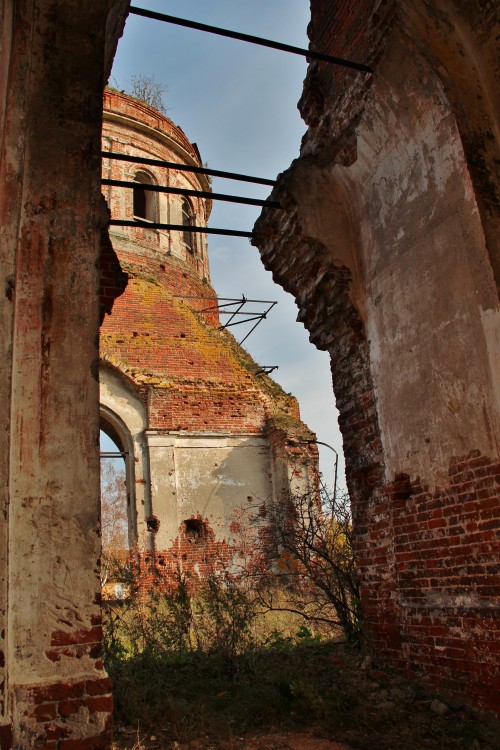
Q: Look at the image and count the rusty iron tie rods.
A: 4